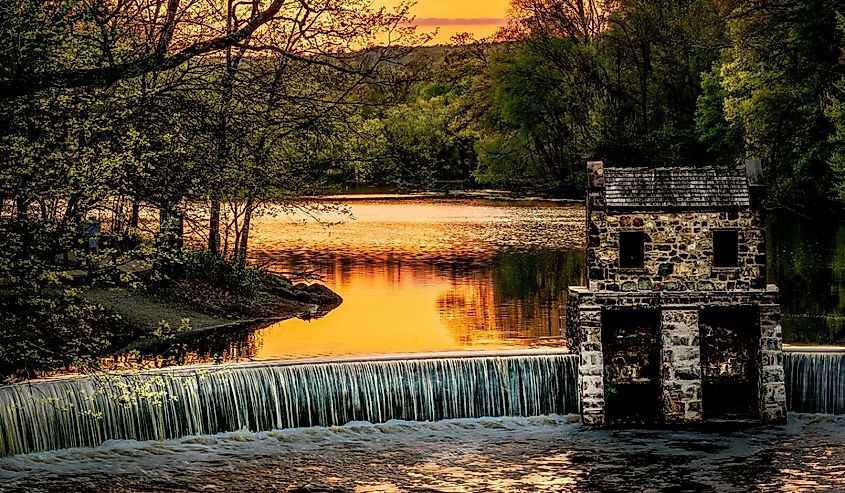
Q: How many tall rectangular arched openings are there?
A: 2